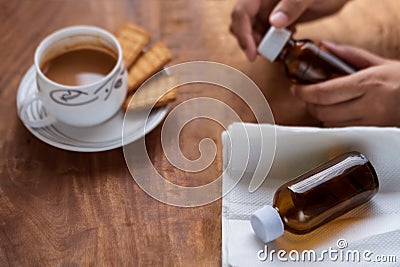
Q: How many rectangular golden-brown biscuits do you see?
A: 3